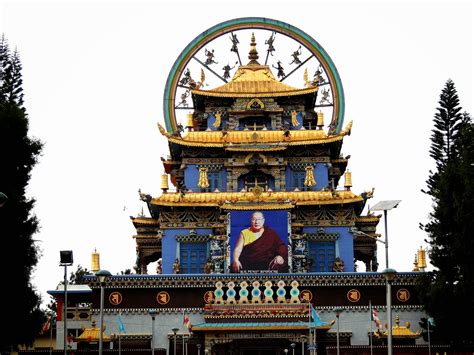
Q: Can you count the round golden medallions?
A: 6